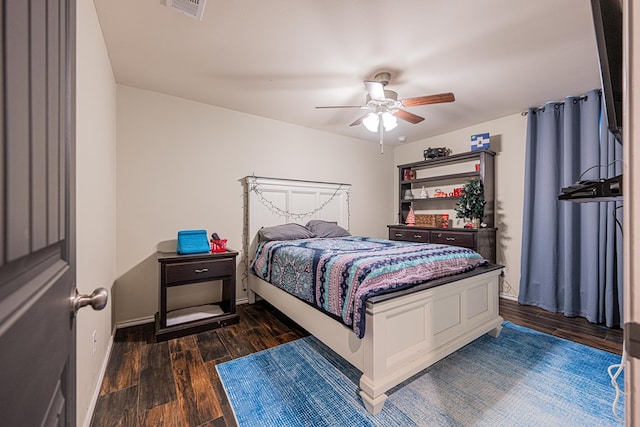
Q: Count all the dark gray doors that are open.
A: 1